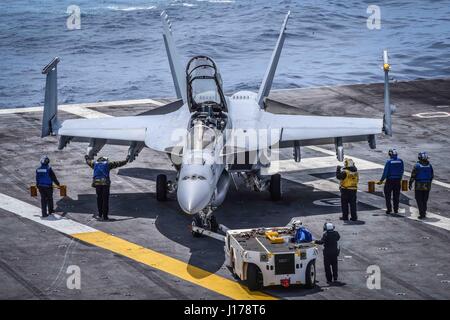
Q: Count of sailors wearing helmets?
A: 7